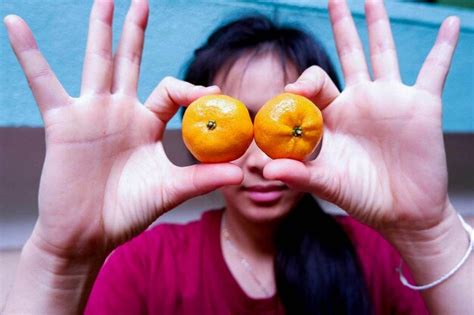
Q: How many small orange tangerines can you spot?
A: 2